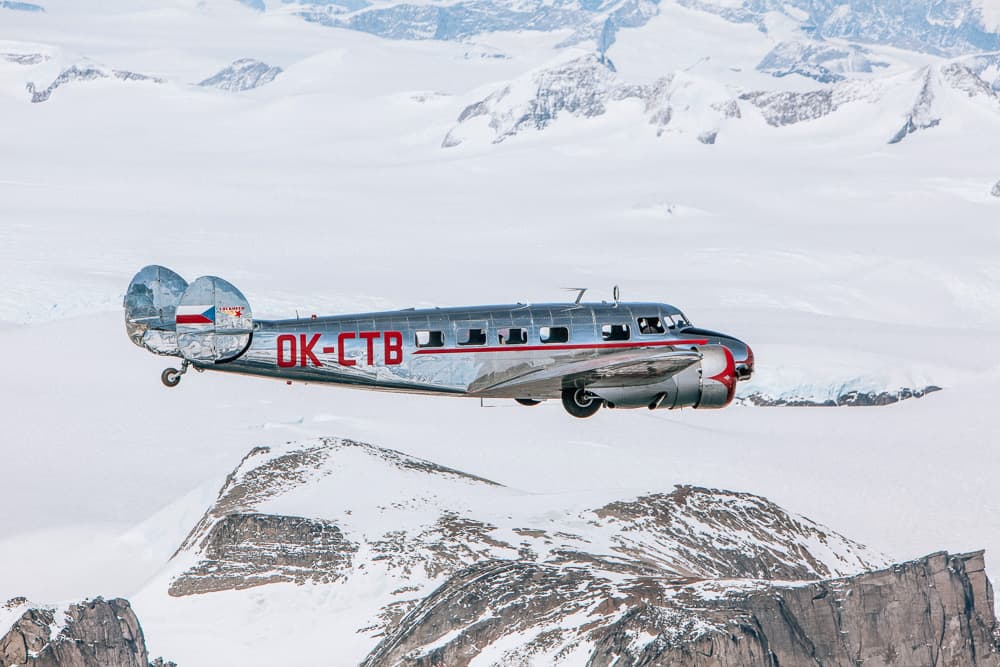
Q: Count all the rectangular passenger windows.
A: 5